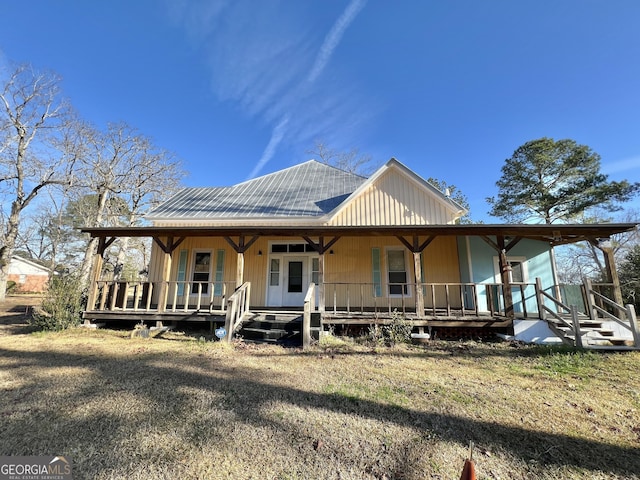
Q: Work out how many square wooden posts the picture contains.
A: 7